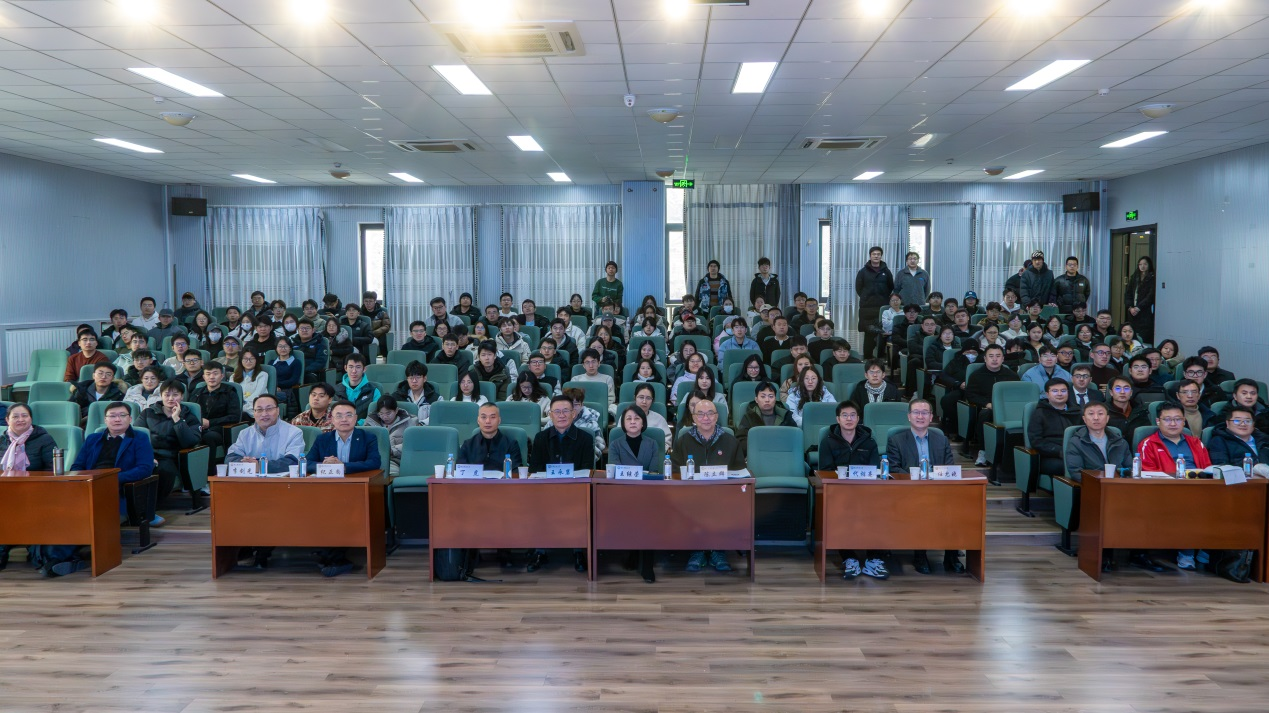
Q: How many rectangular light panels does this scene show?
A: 12